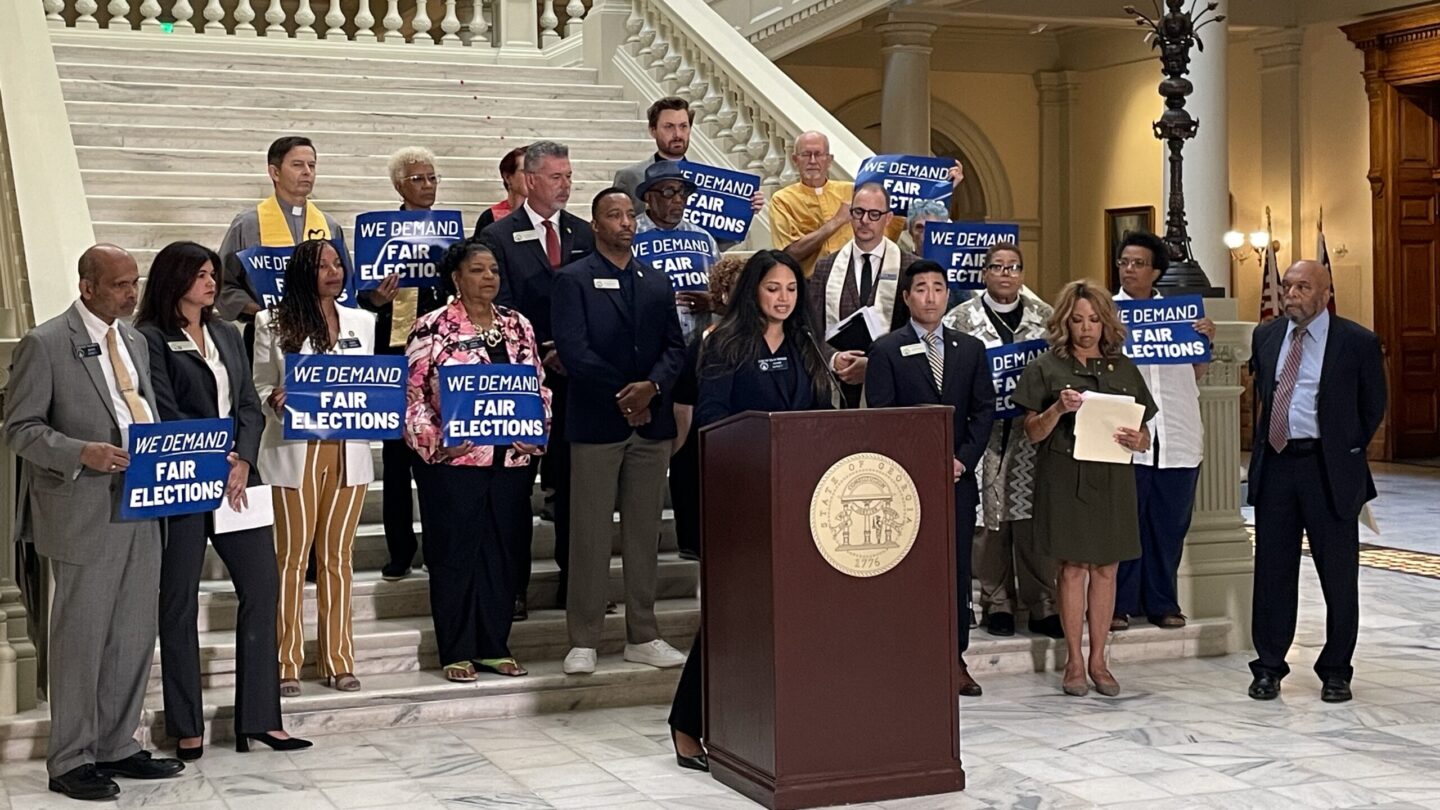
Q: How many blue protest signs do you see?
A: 11